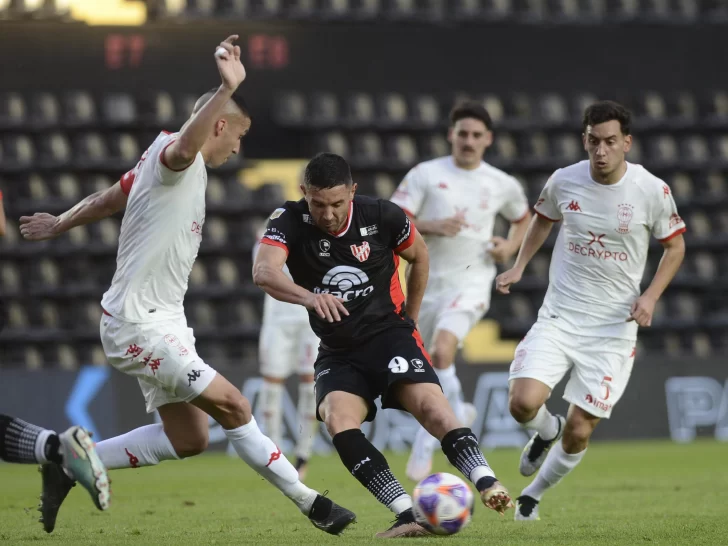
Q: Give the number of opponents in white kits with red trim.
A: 4